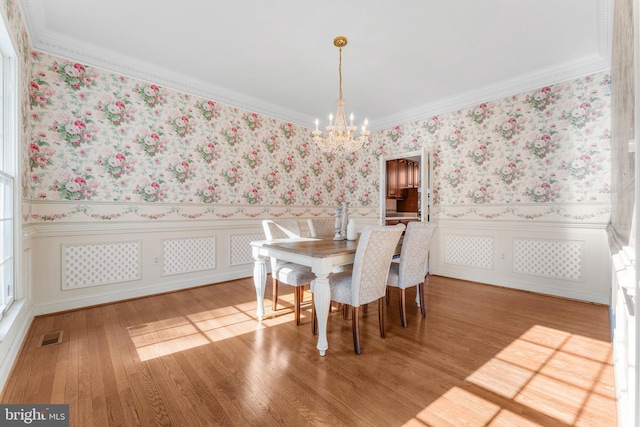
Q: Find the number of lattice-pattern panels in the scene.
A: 5